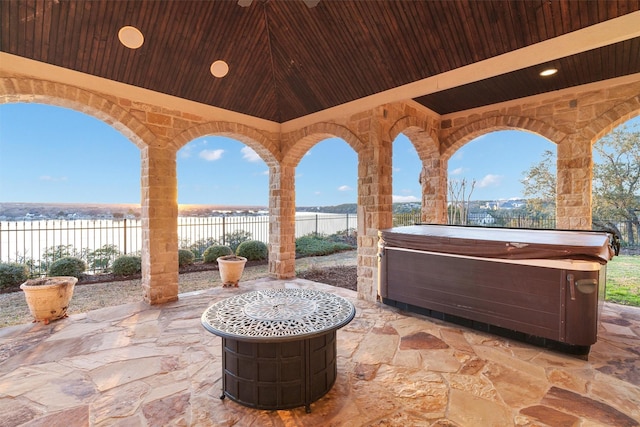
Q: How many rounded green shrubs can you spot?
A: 6